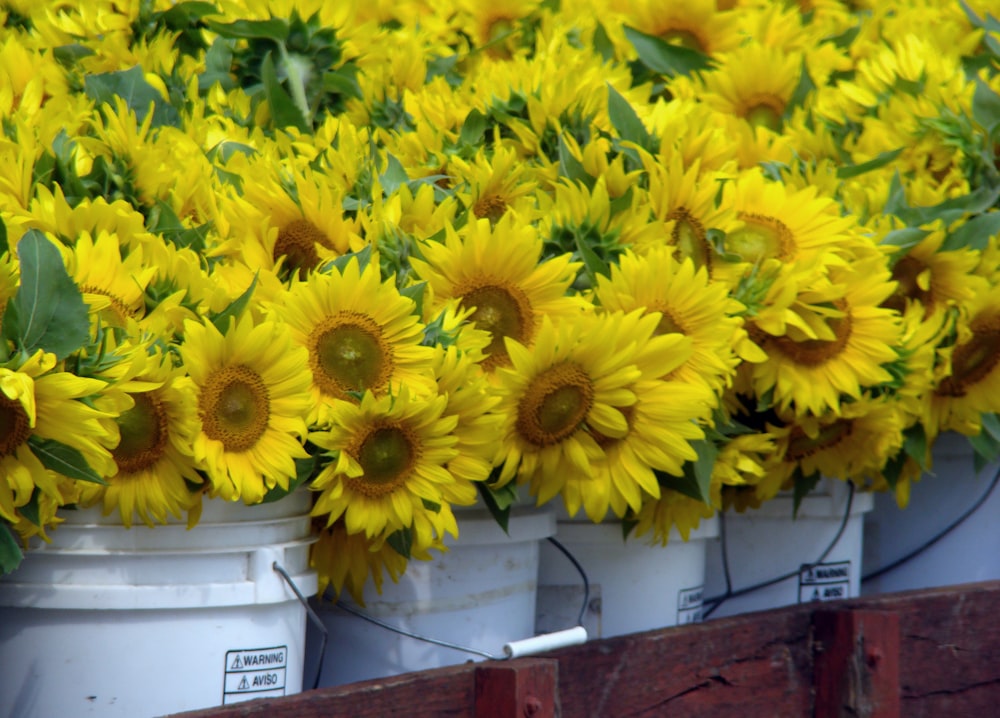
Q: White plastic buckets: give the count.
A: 5